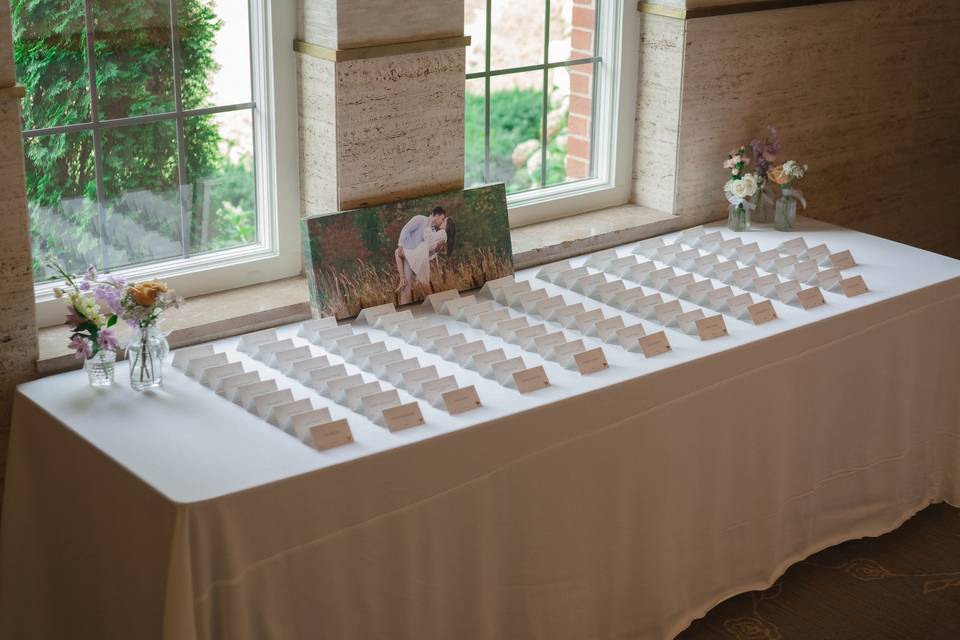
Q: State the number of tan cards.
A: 11